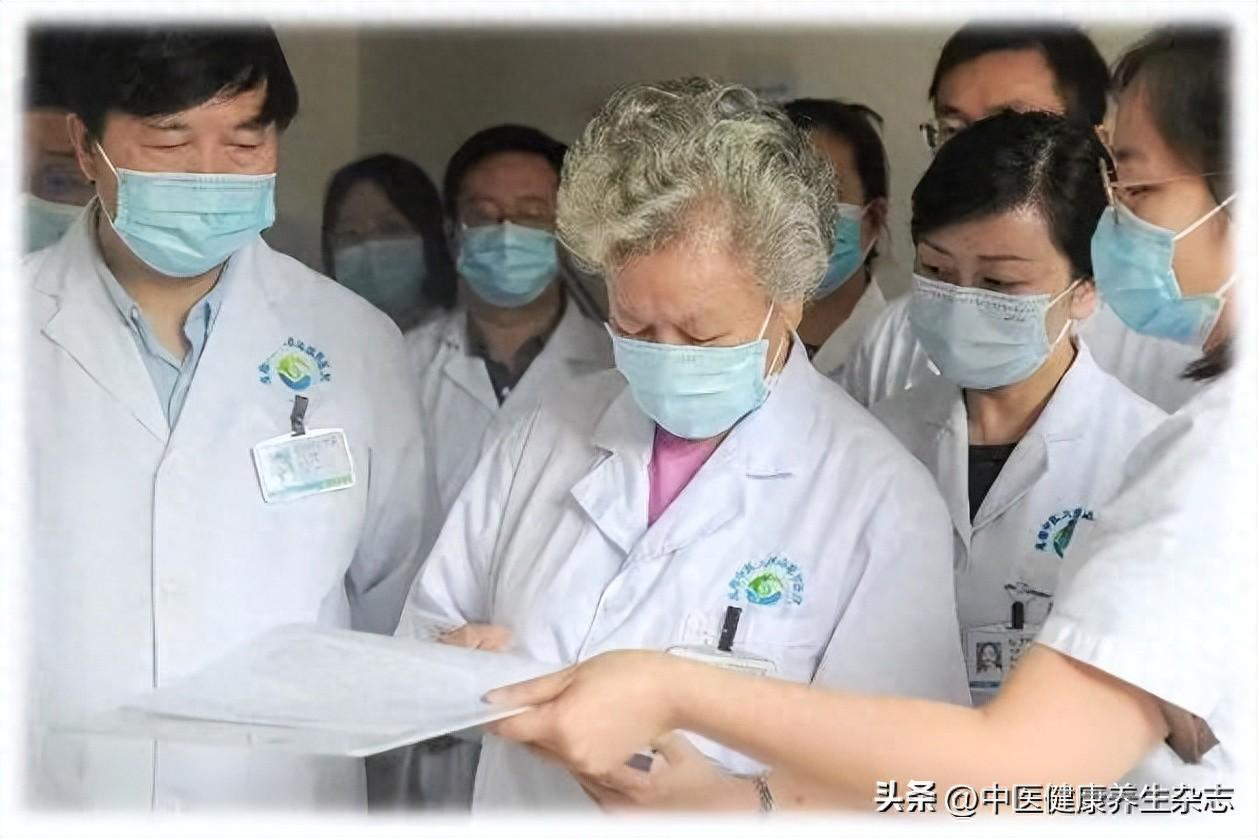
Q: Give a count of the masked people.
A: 8